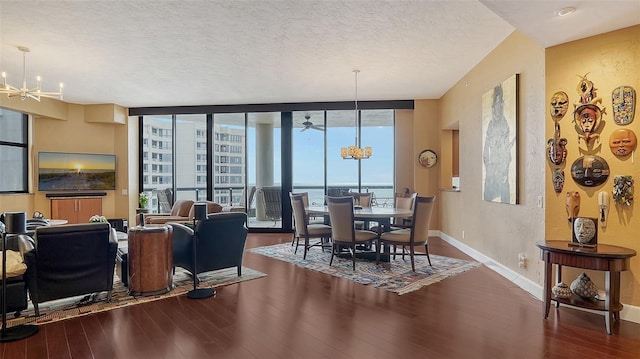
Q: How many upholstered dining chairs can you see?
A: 6